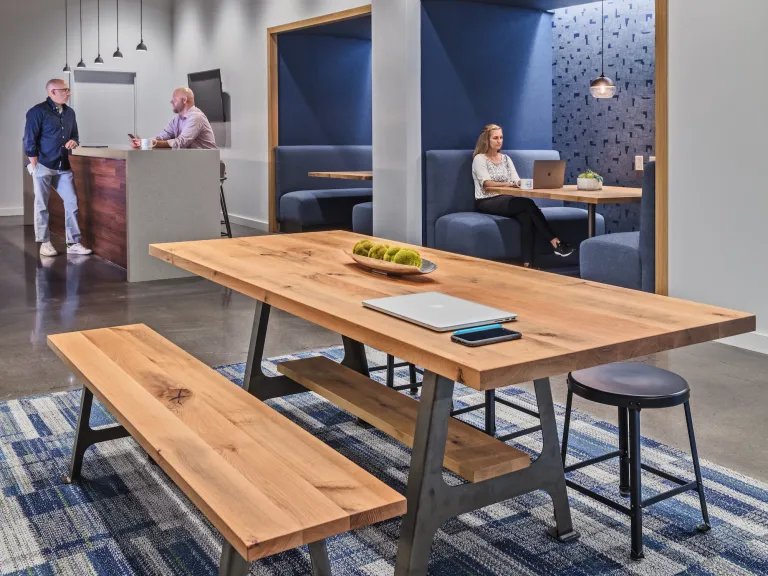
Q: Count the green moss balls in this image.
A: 4